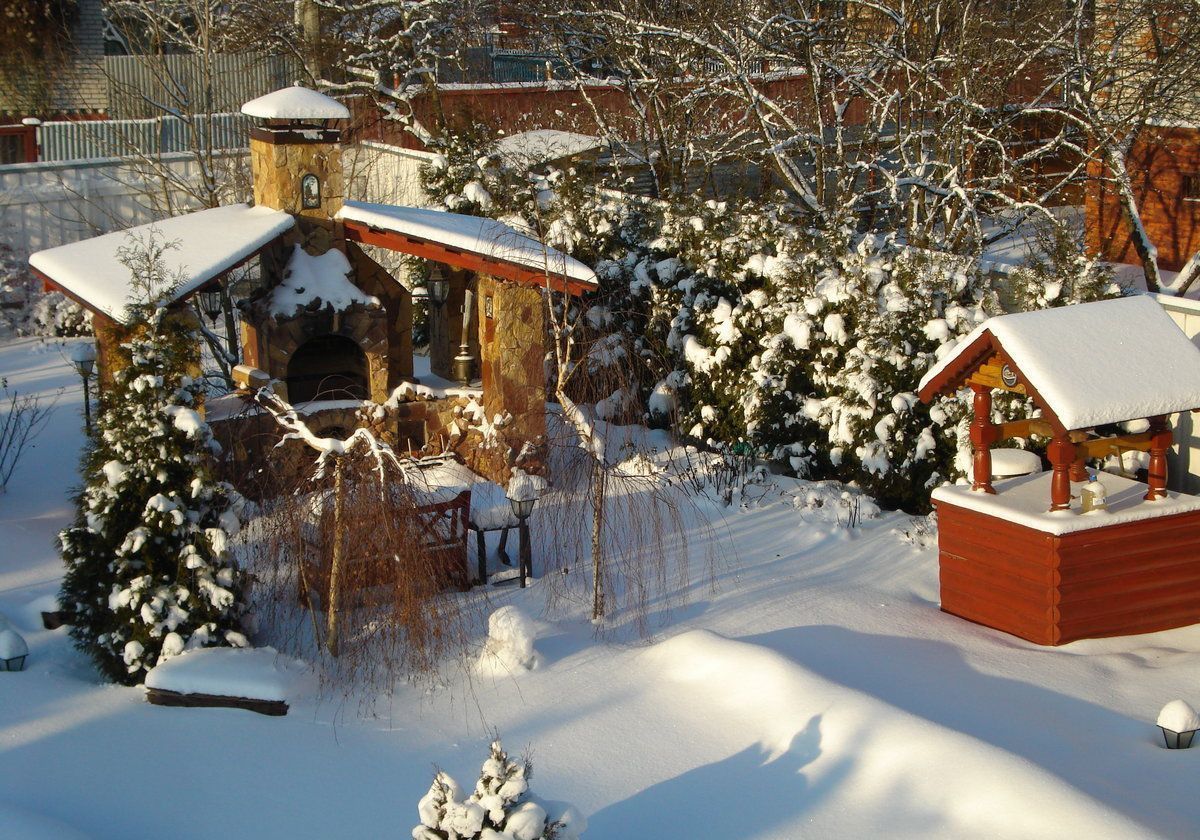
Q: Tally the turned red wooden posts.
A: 4